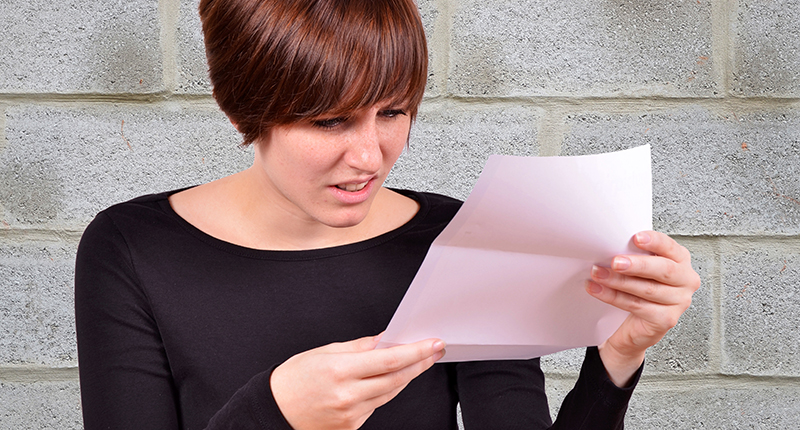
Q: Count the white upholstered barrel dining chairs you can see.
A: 0